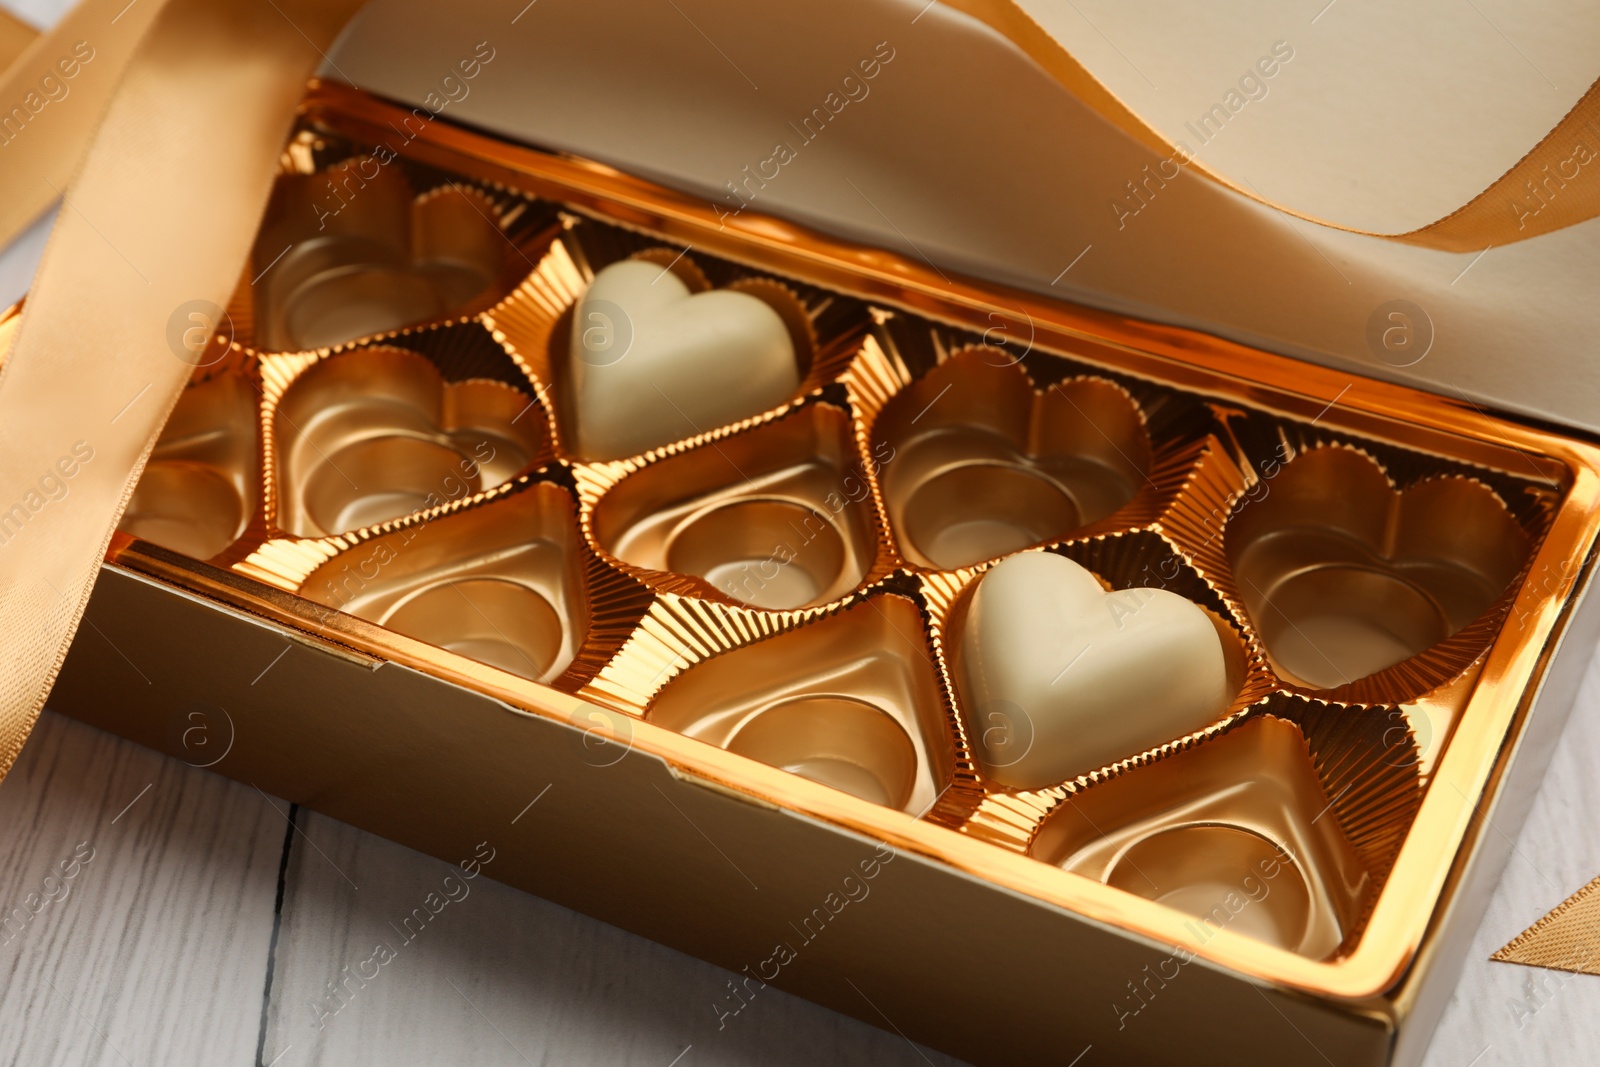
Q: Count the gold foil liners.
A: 11